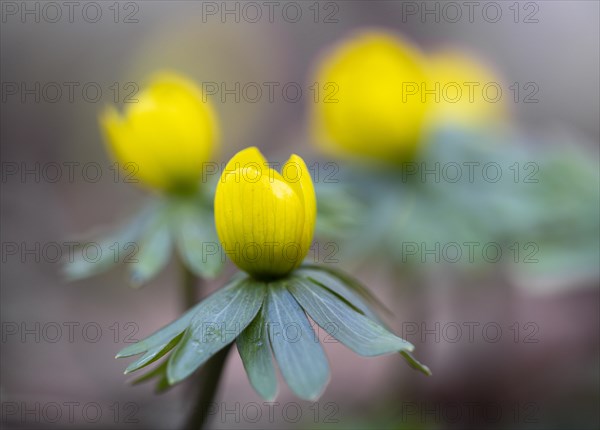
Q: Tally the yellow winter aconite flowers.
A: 4